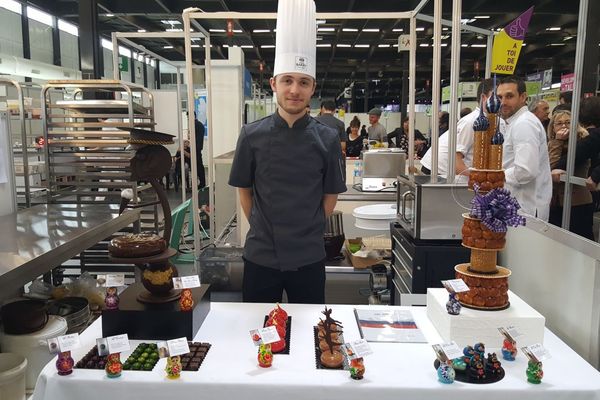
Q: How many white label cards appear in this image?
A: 11